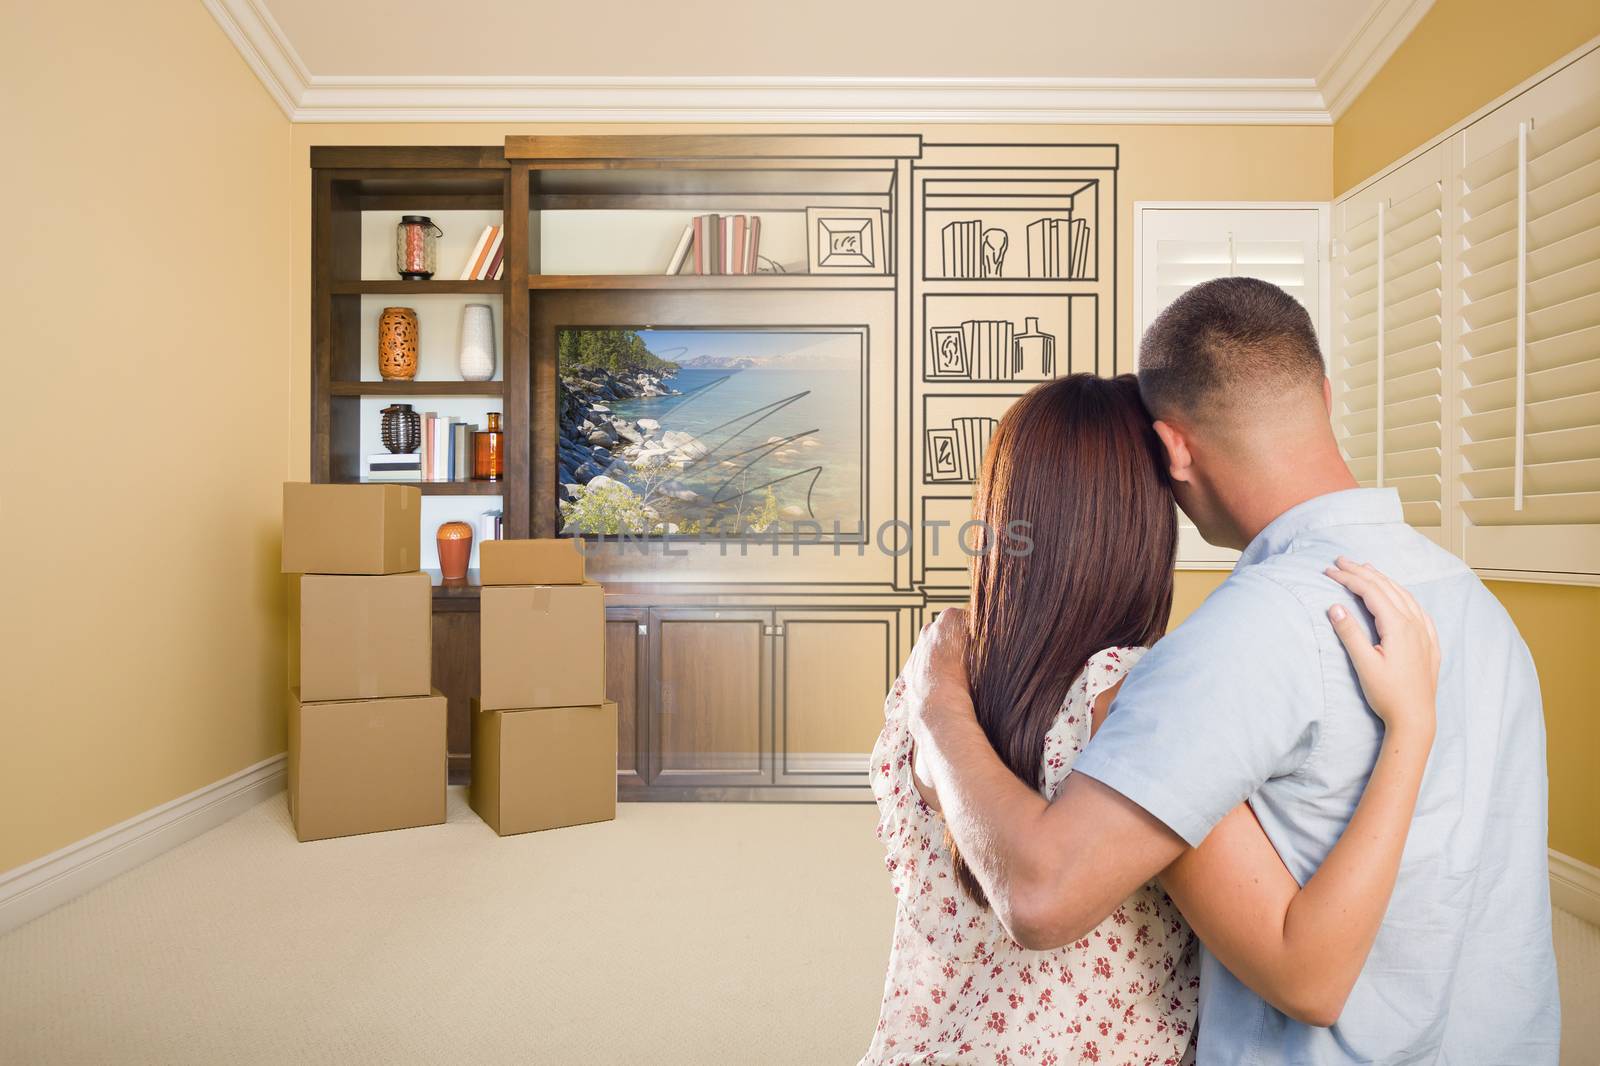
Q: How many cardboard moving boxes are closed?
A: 6